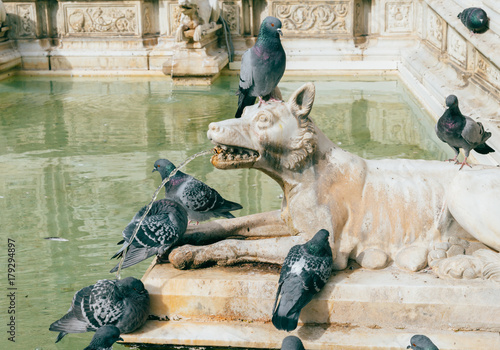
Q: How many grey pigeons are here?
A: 10